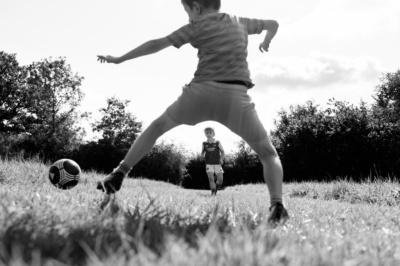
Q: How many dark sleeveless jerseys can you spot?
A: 1